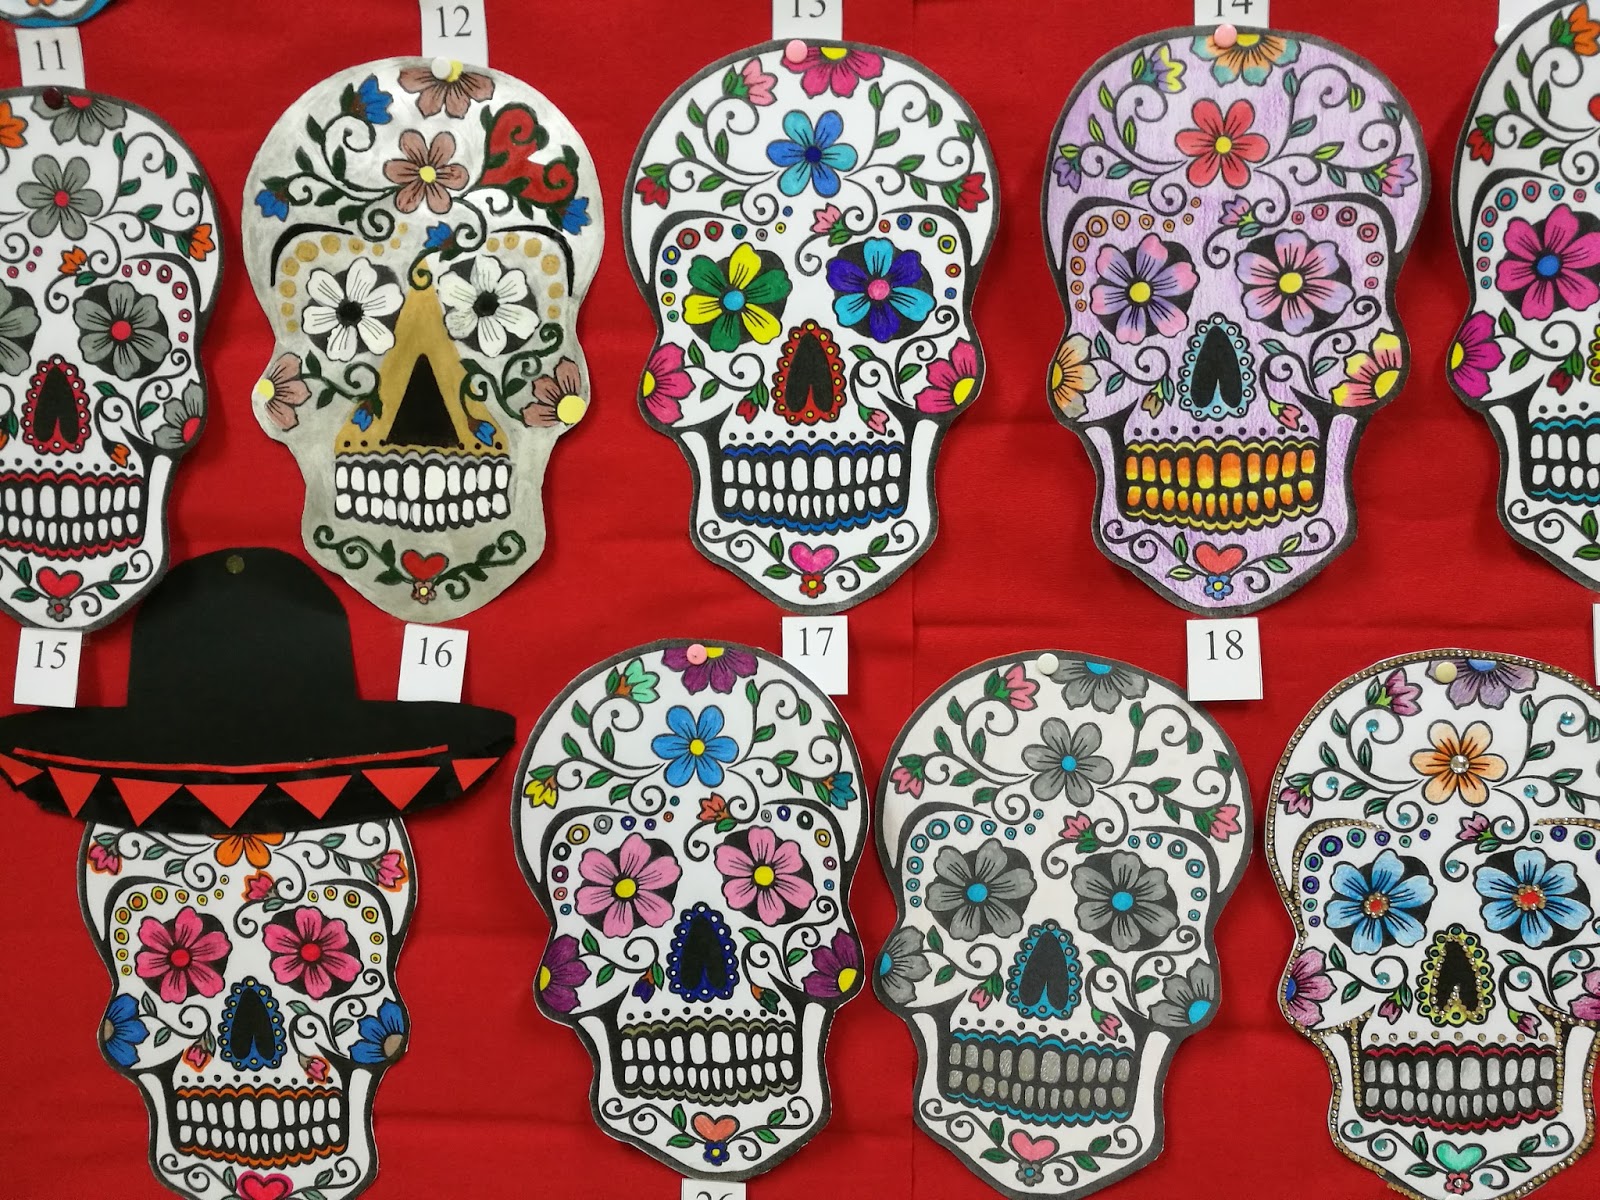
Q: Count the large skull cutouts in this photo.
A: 9